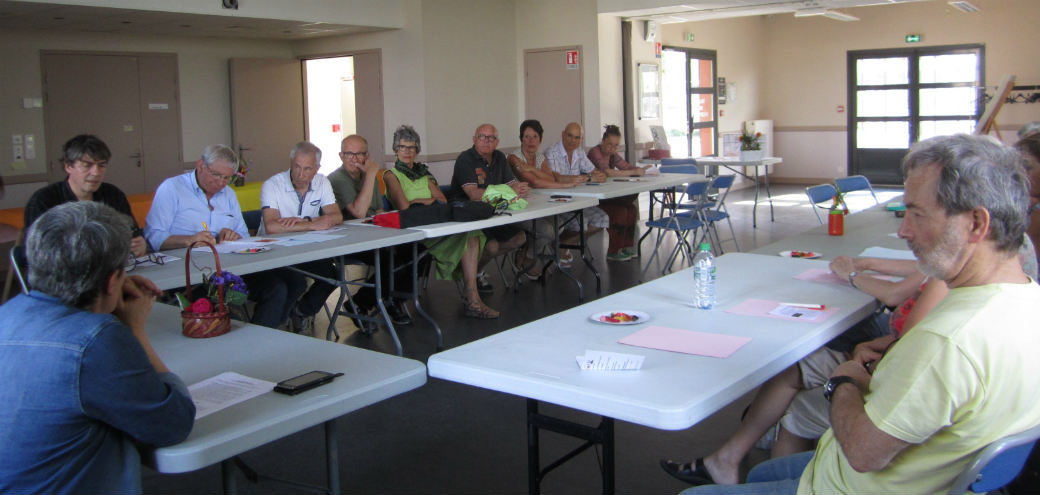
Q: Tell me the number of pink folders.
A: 3